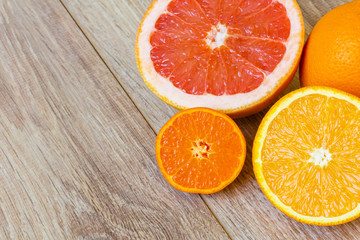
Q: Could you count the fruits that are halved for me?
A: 3